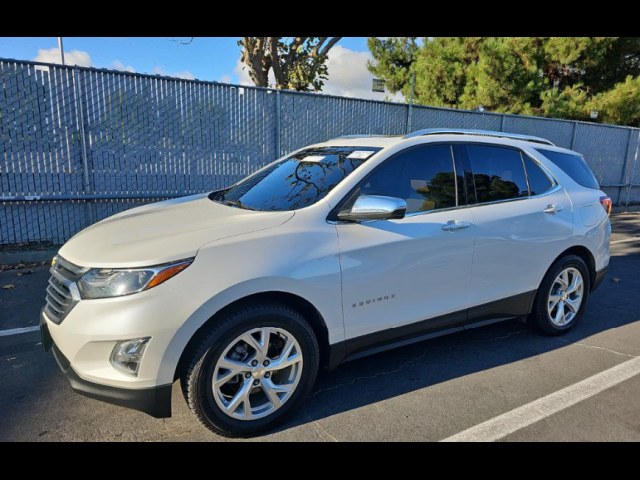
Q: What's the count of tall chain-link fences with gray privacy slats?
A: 1